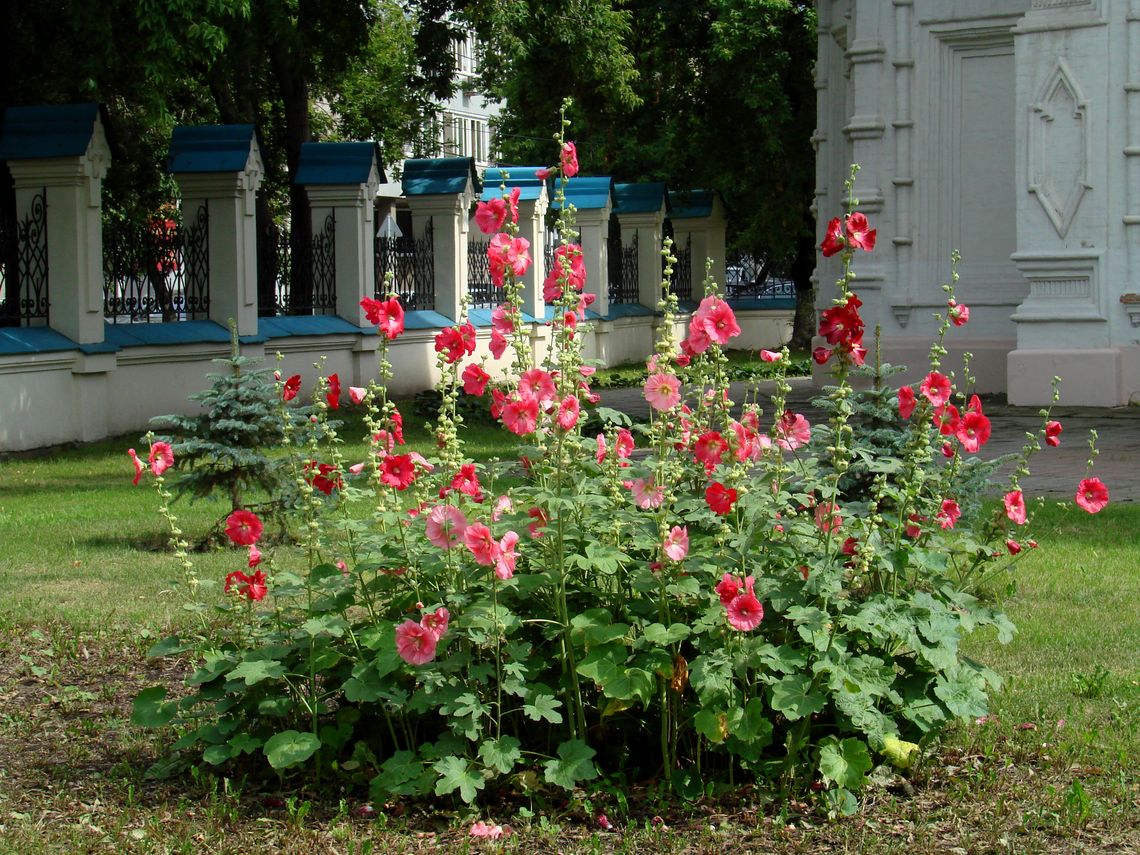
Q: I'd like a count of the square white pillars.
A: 8